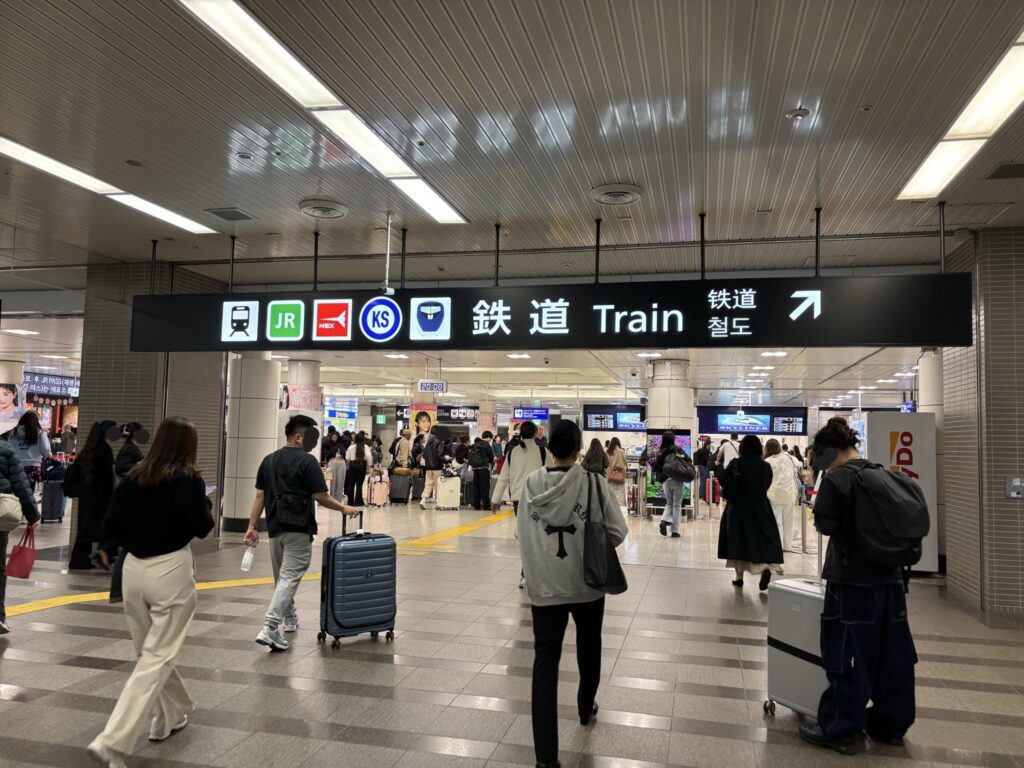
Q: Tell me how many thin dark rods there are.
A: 9